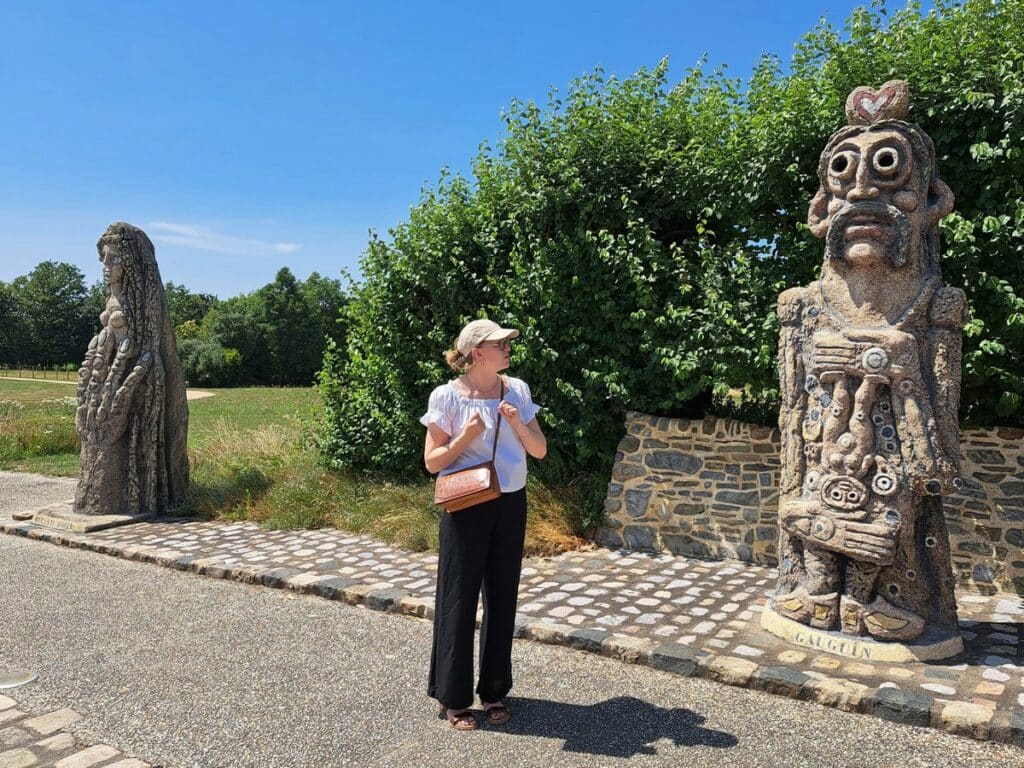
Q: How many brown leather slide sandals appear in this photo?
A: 2